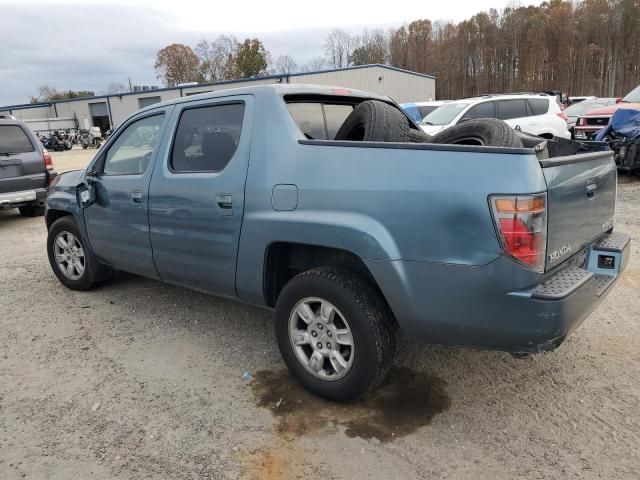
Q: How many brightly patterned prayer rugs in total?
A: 0